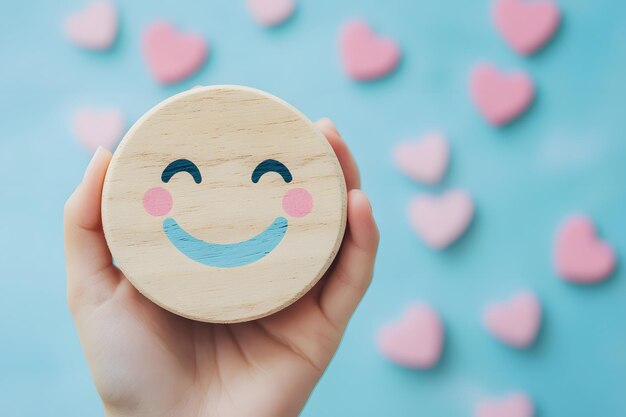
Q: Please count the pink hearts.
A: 13